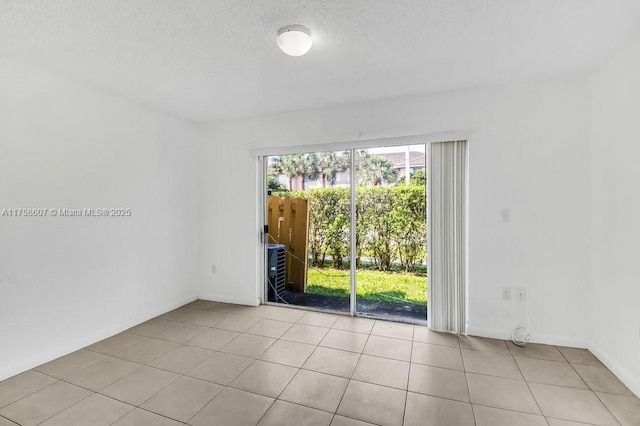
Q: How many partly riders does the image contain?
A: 0